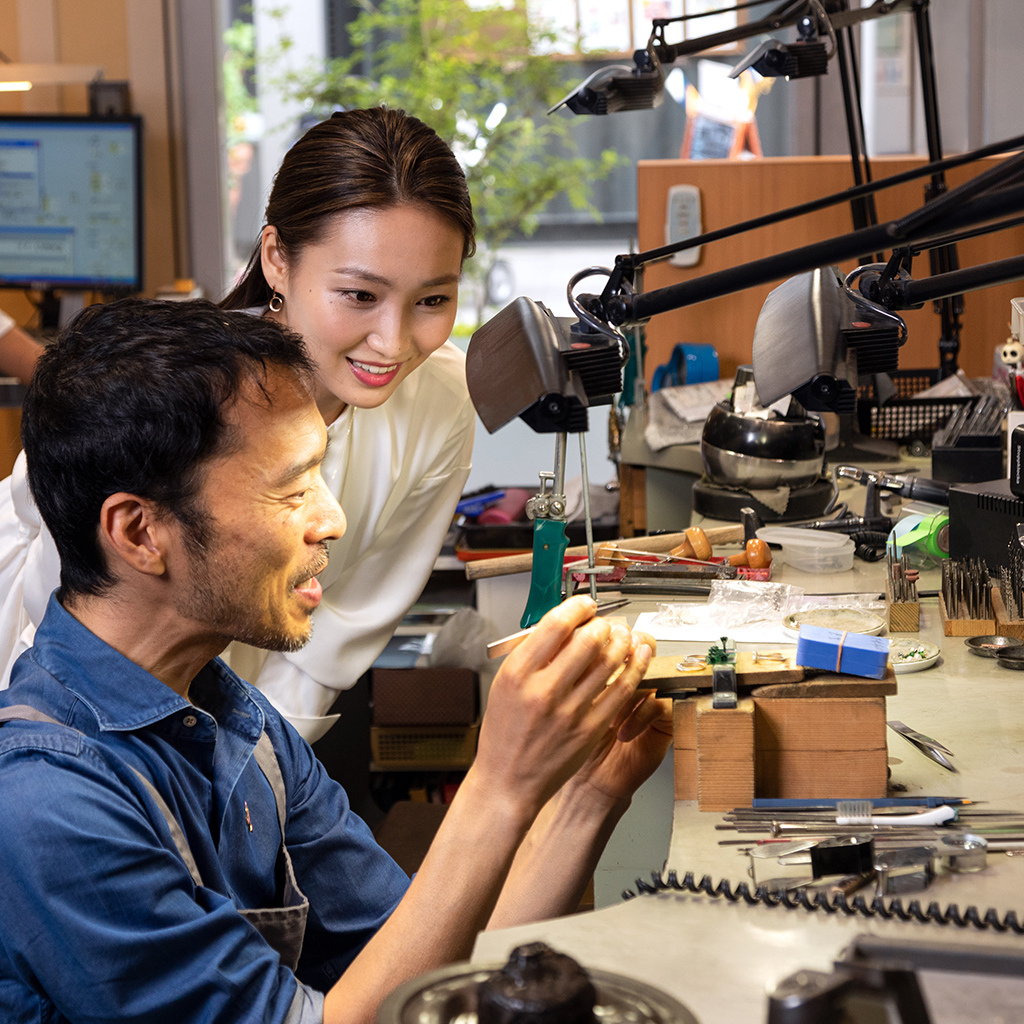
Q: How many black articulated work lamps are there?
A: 4